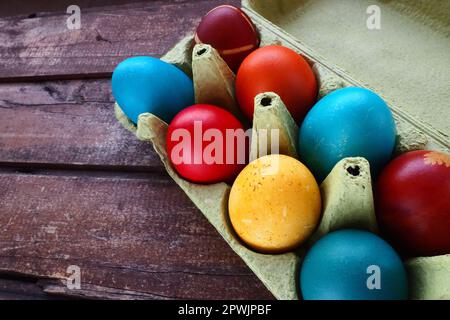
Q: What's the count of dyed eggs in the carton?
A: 8